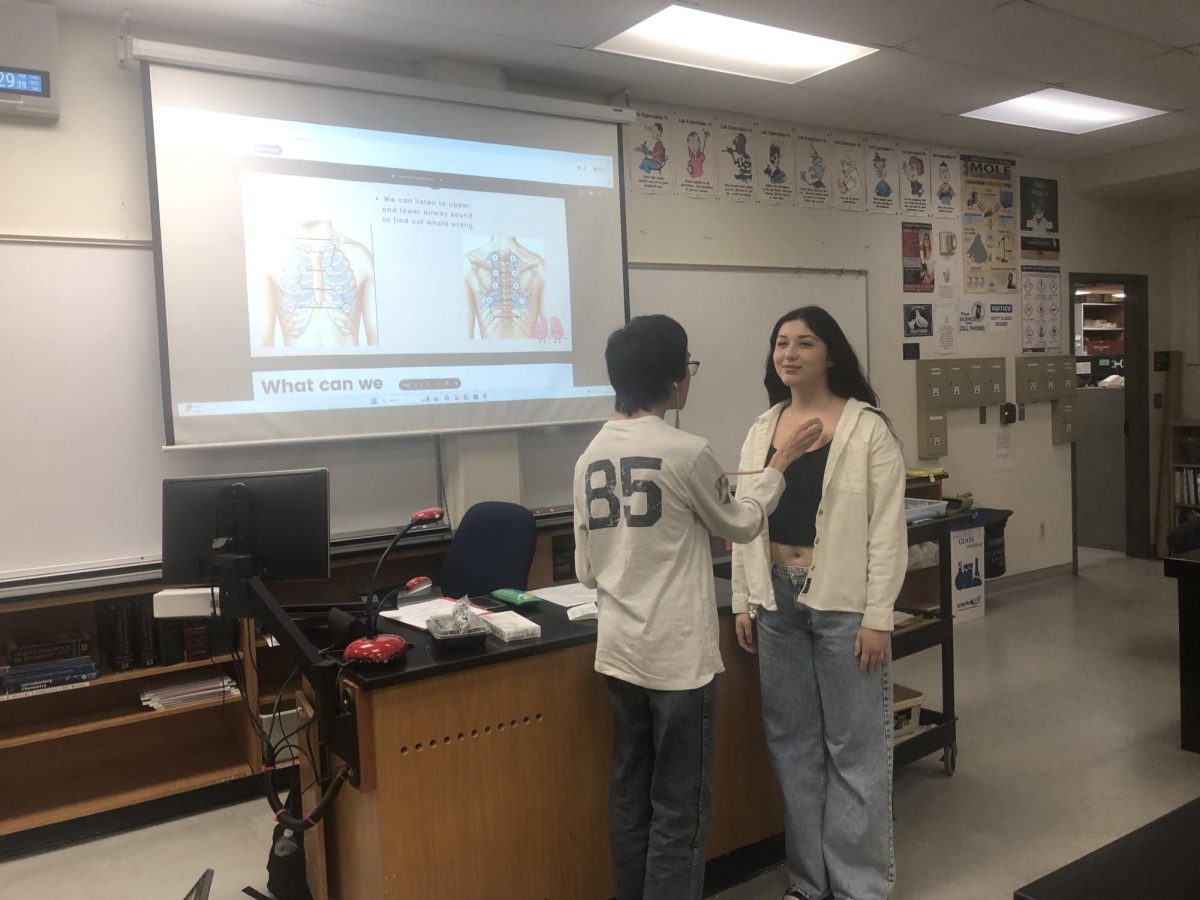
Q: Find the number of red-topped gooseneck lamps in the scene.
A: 2